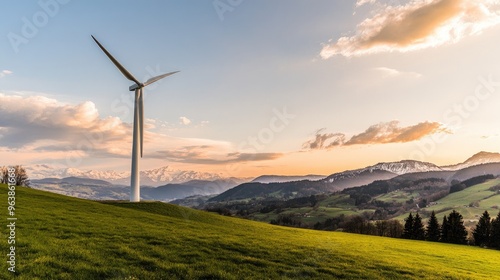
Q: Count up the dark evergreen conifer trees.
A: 7